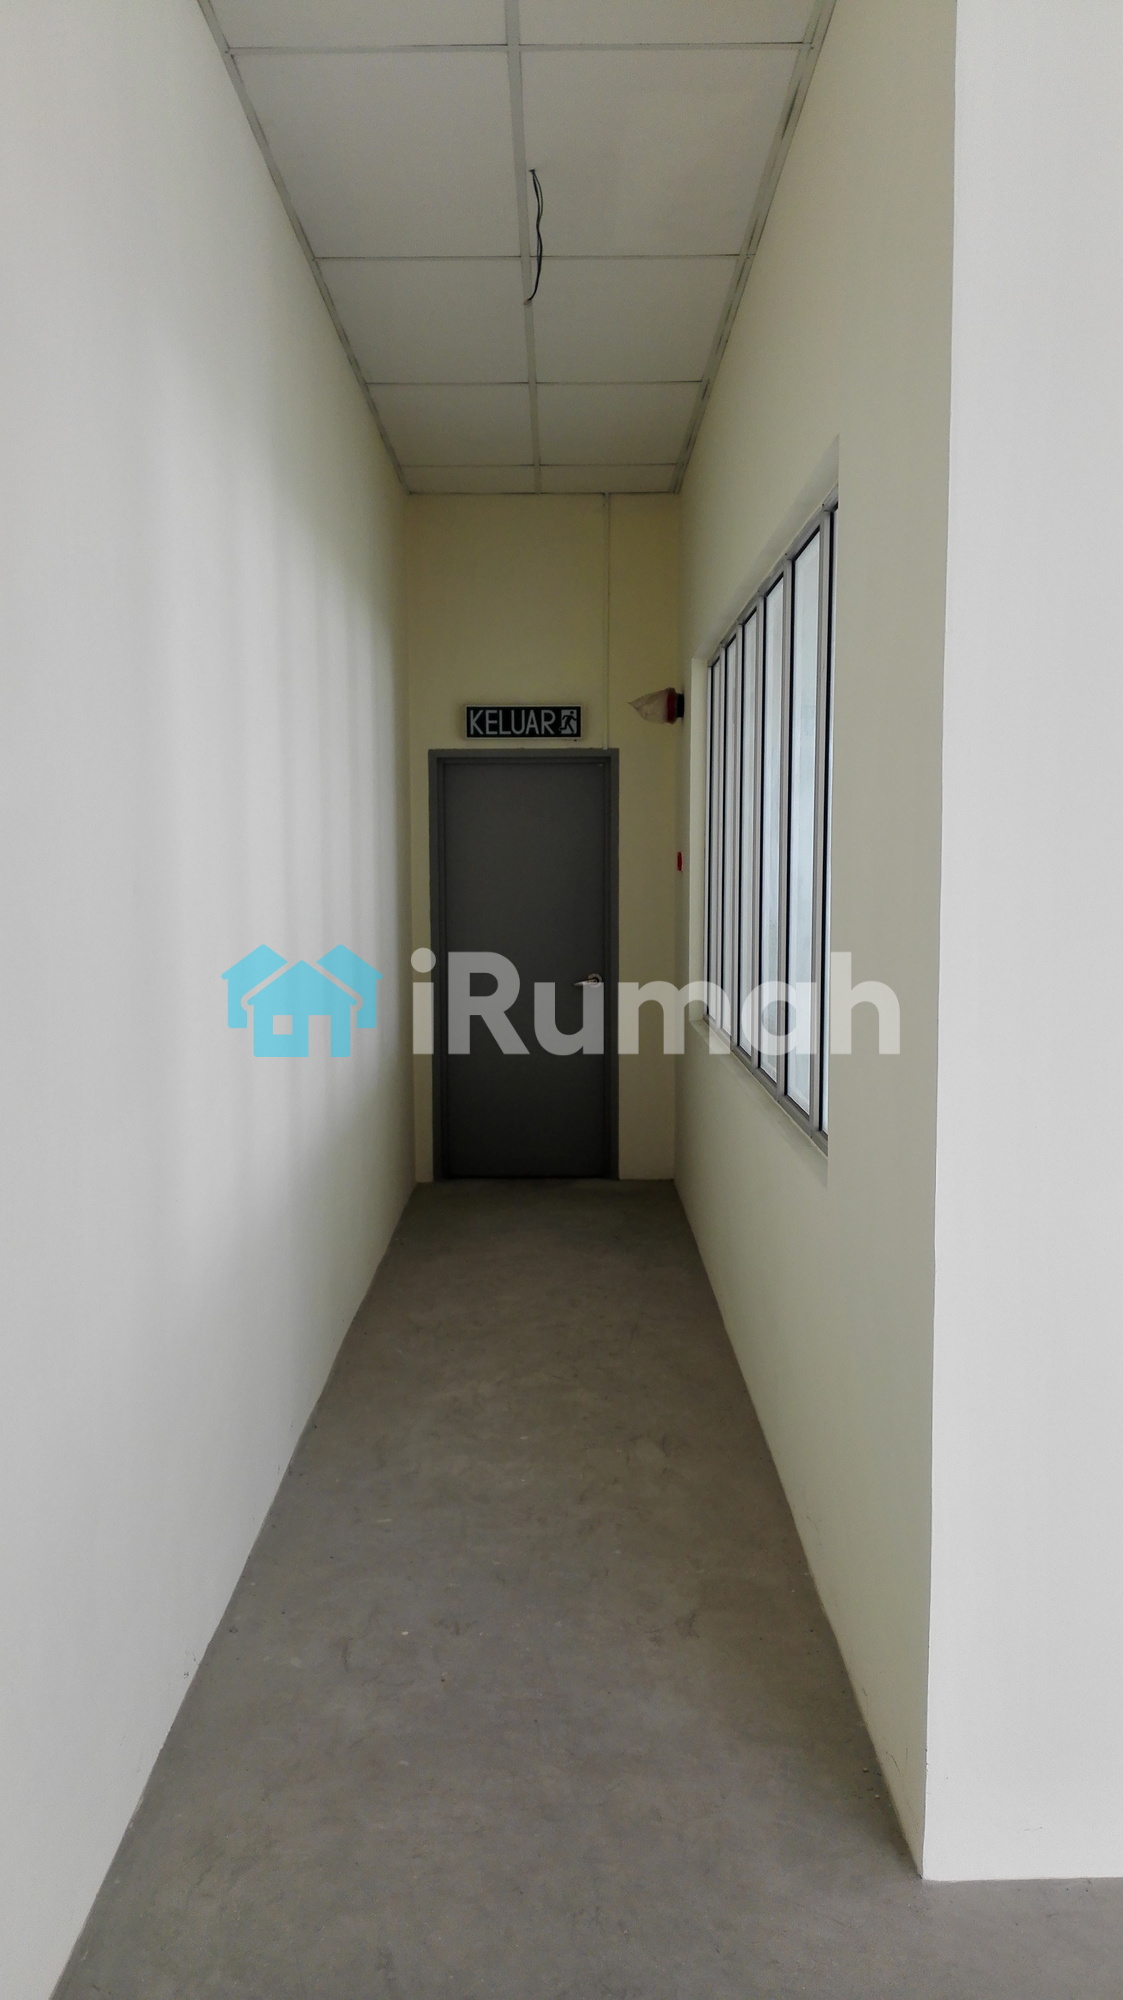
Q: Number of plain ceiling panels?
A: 10